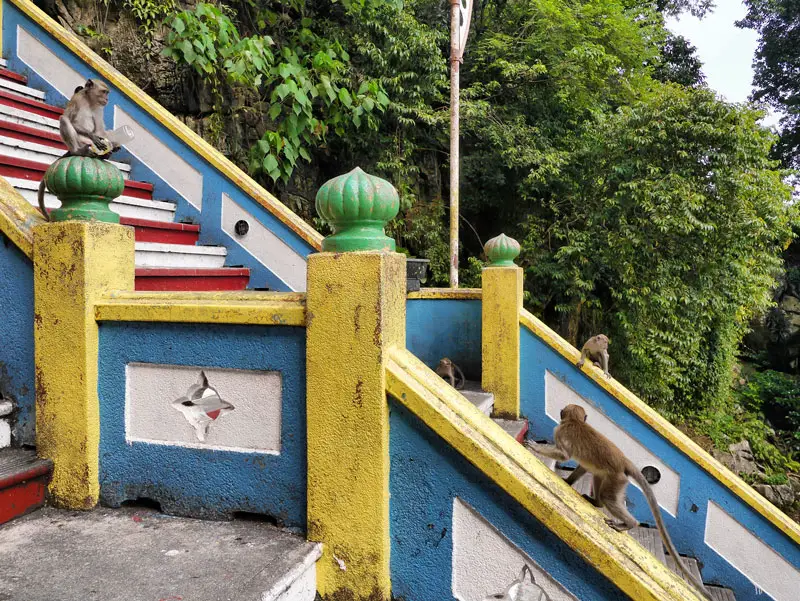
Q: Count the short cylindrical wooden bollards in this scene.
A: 0